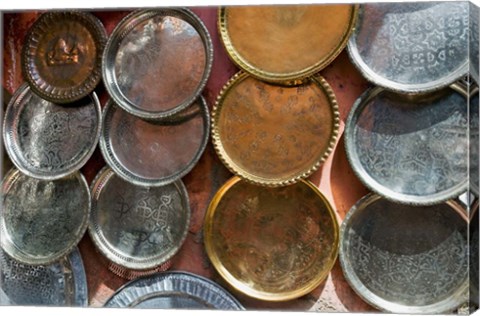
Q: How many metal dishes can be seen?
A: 14